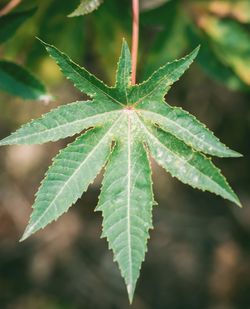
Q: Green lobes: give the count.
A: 8